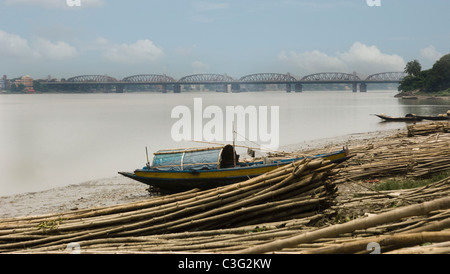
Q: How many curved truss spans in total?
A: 6